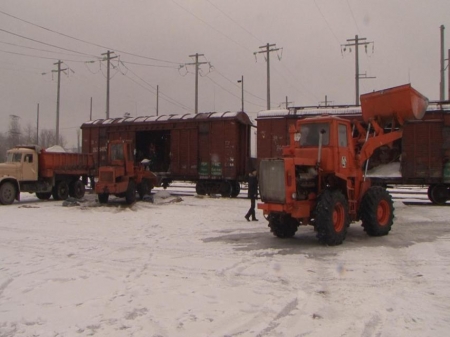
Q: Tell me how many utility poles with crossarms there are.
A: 5